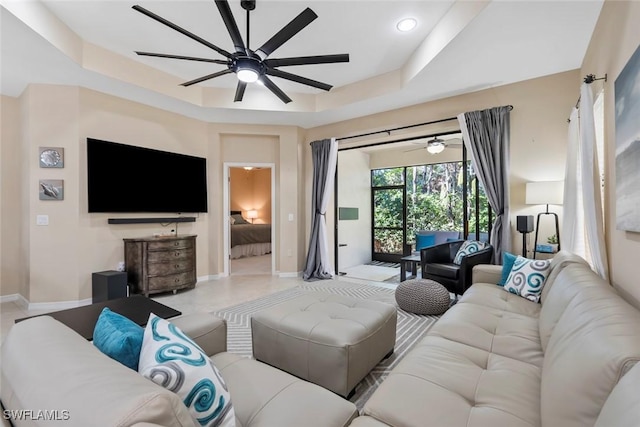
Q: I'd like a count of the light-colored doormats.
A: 1